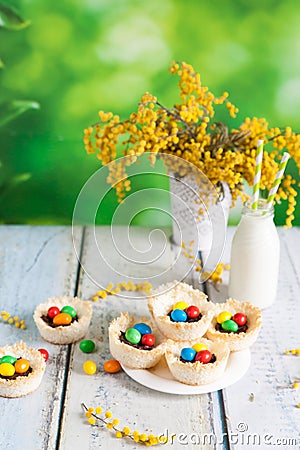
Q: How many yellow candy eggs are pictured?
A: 5